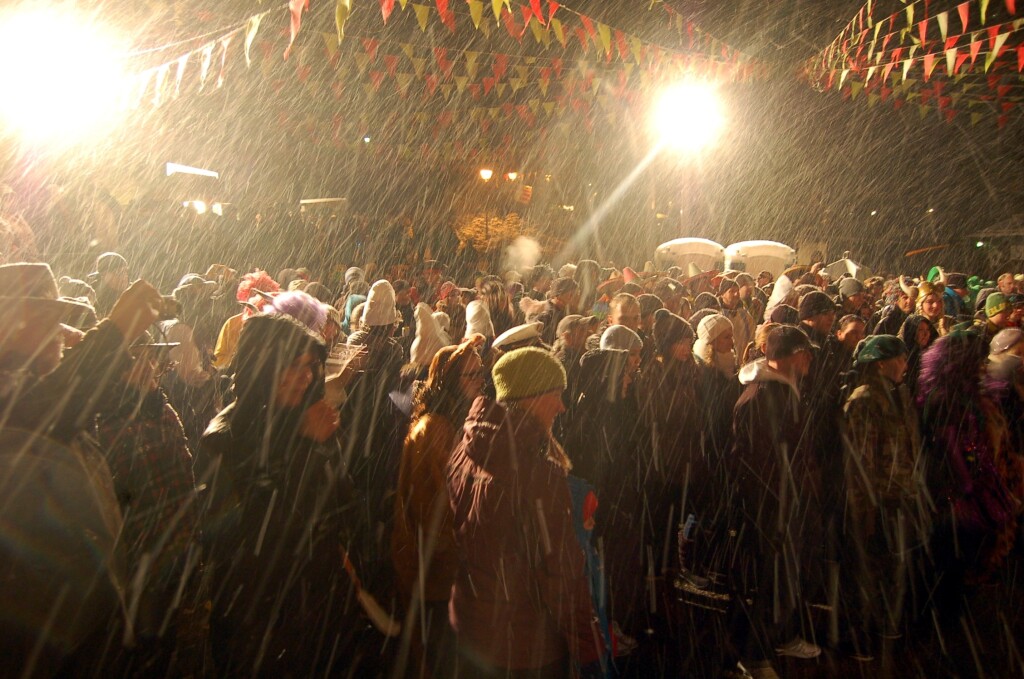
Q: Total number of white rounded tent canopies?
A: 2